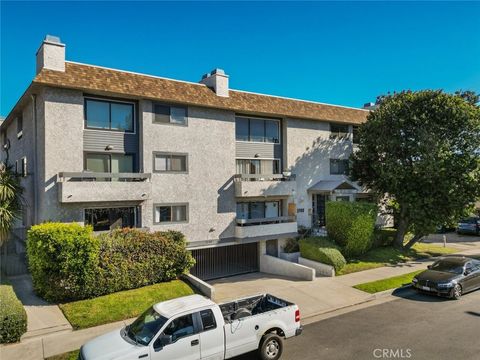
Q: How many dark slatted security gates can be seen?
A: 1